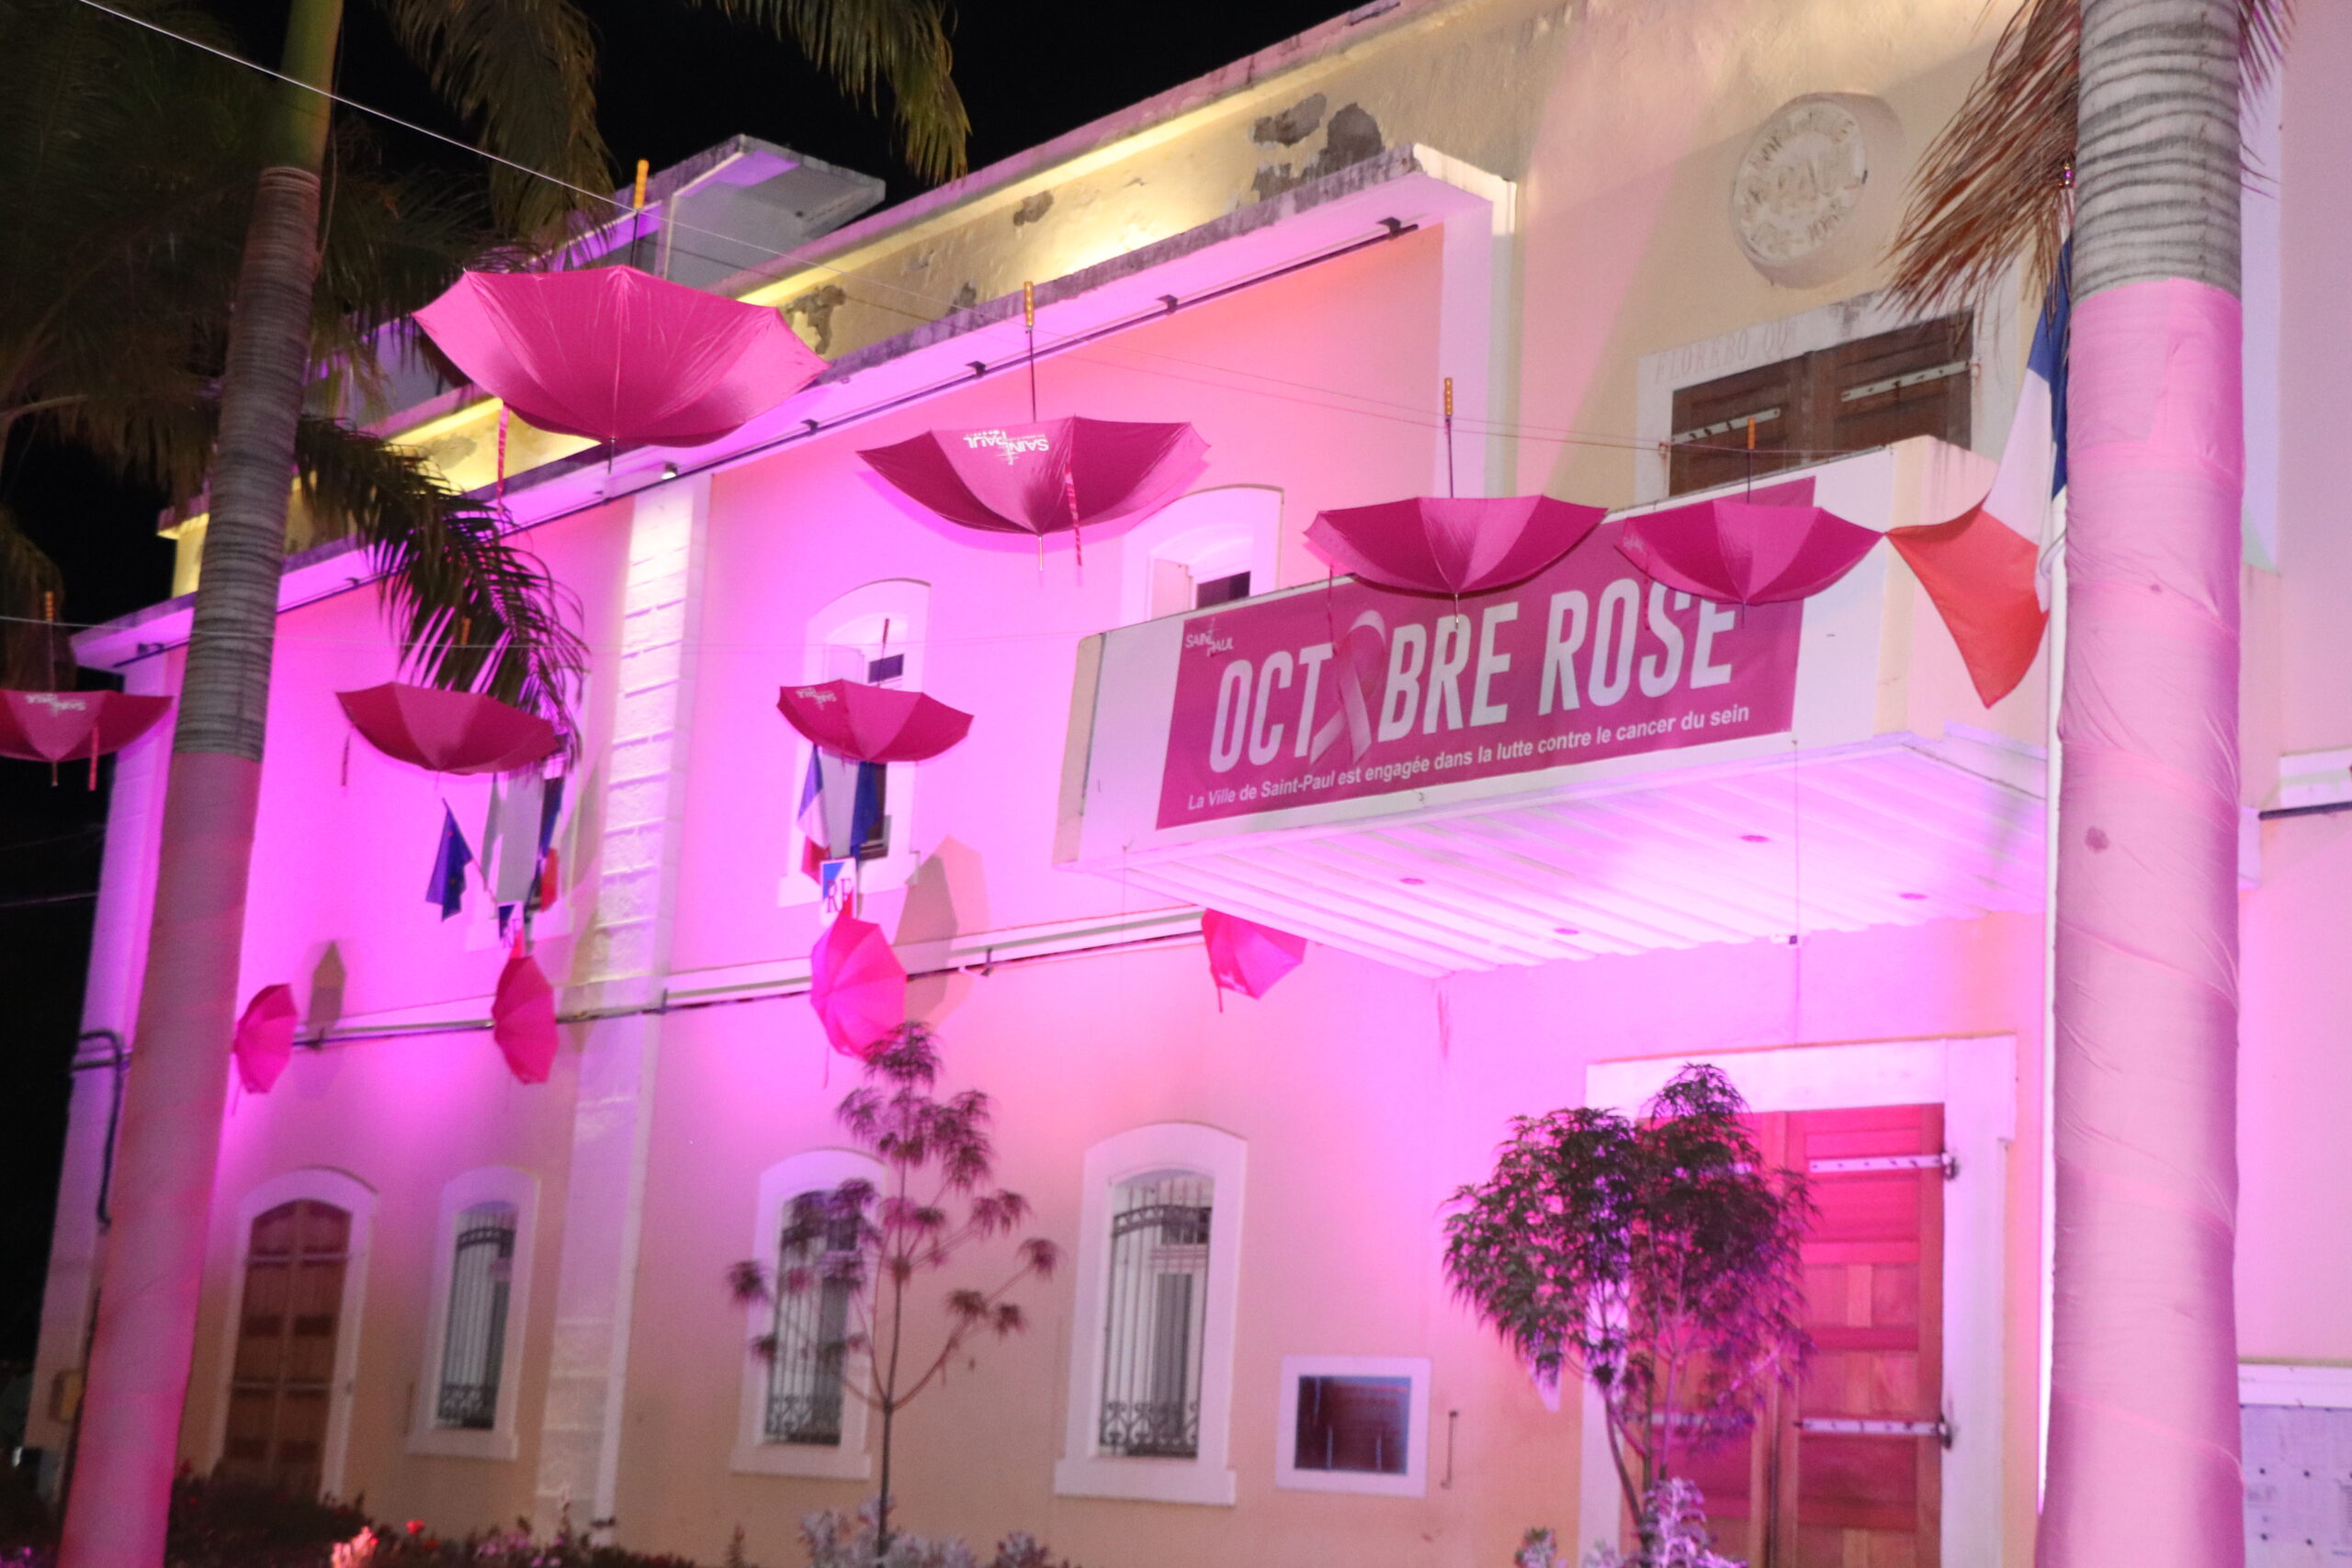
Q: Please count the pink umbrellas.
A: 11